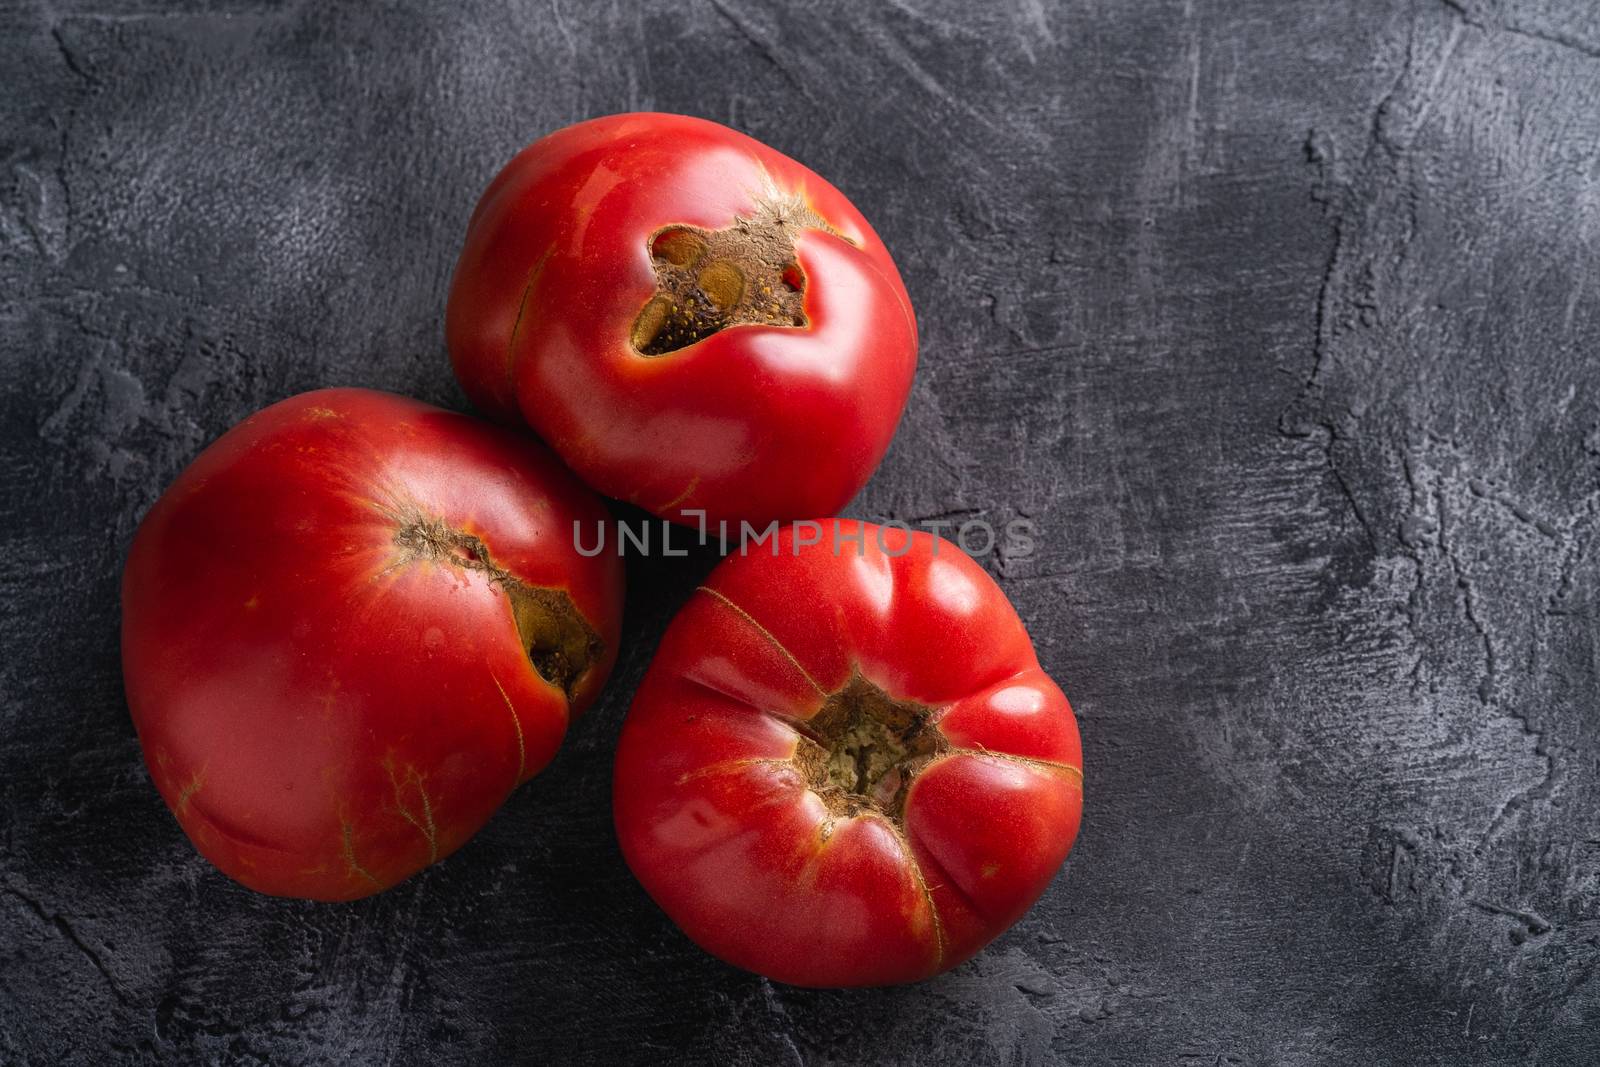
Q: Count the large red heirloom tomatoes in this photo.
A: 3